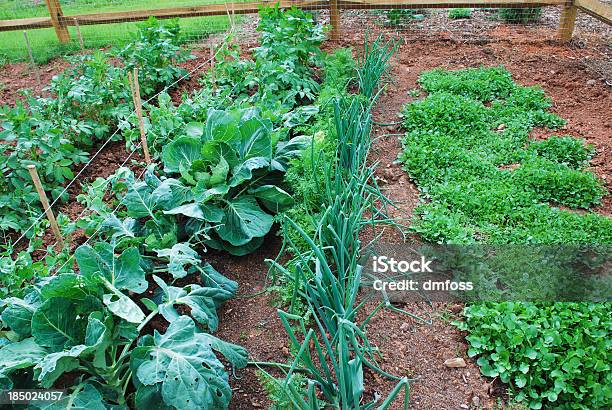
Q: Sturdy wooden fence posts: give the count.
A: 3